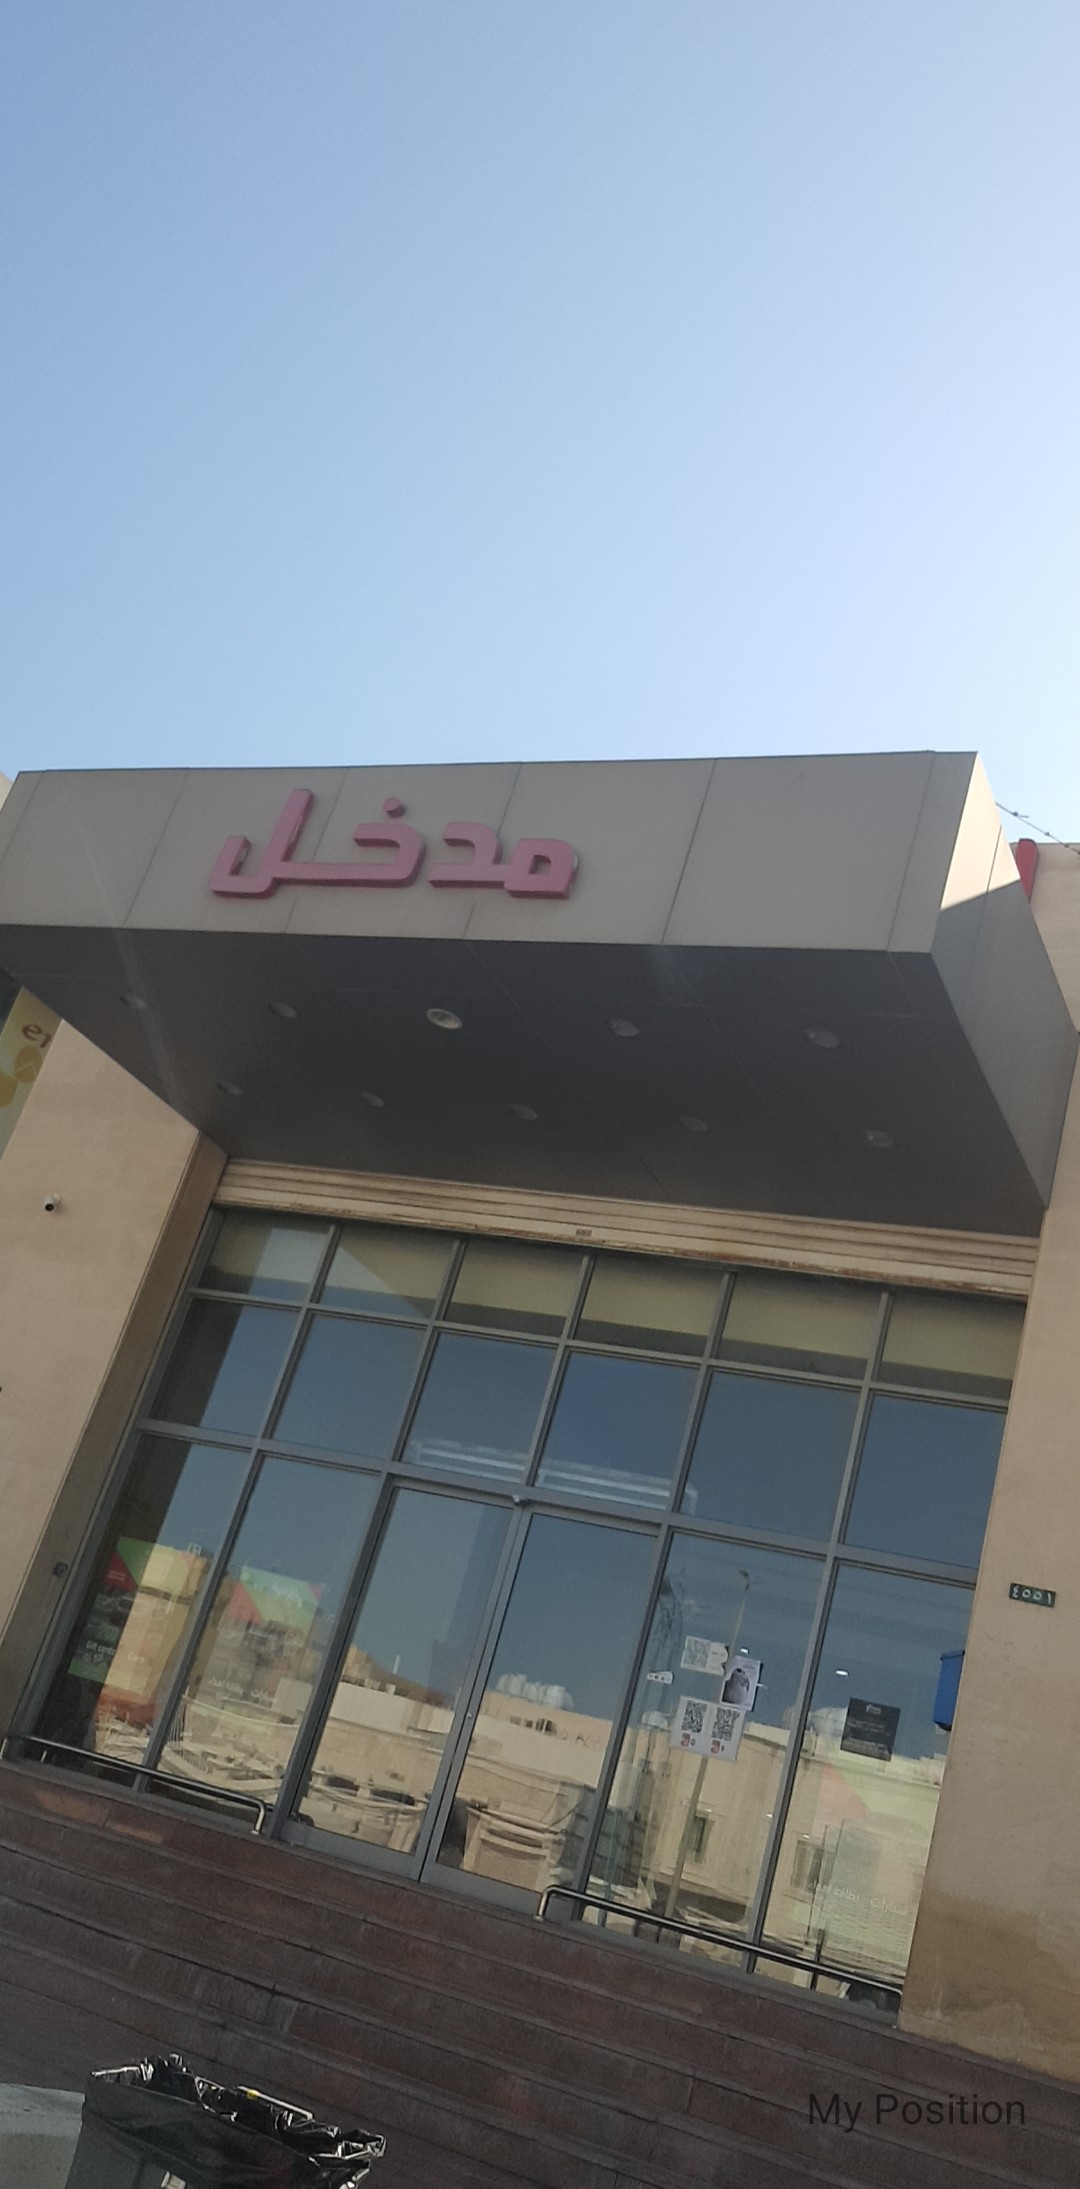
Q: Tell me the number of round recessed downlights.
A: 10